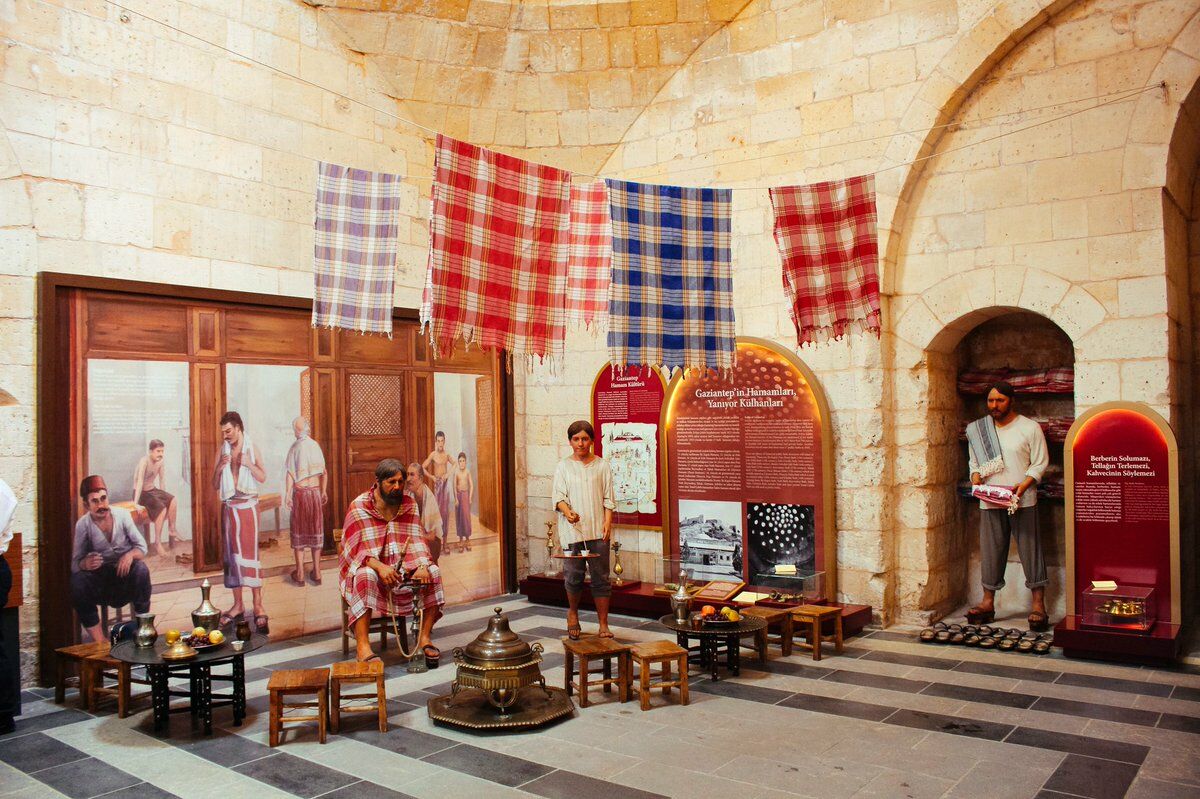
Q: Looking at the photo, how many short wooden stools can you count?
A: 8